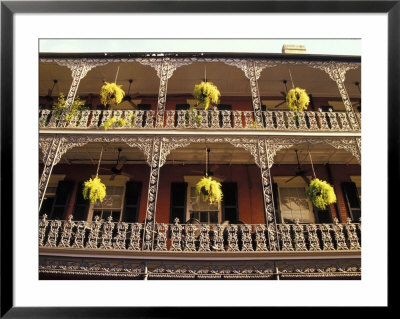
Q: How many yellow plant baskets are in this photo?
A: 6